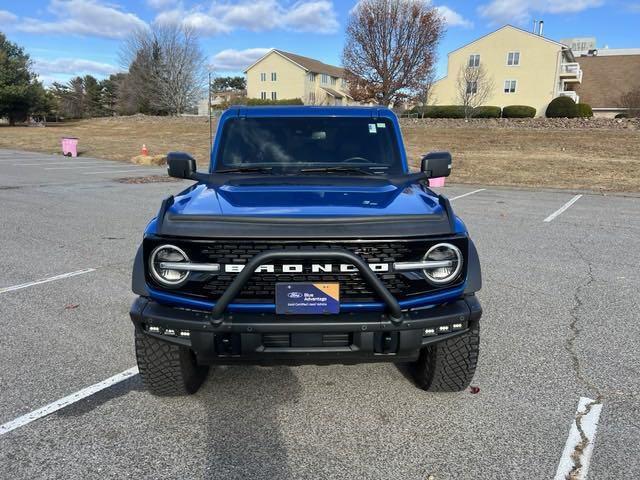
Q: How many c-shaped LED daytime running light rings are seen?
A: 2